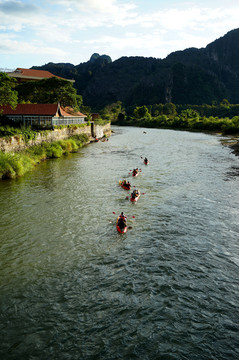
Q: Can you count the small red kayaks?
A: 5